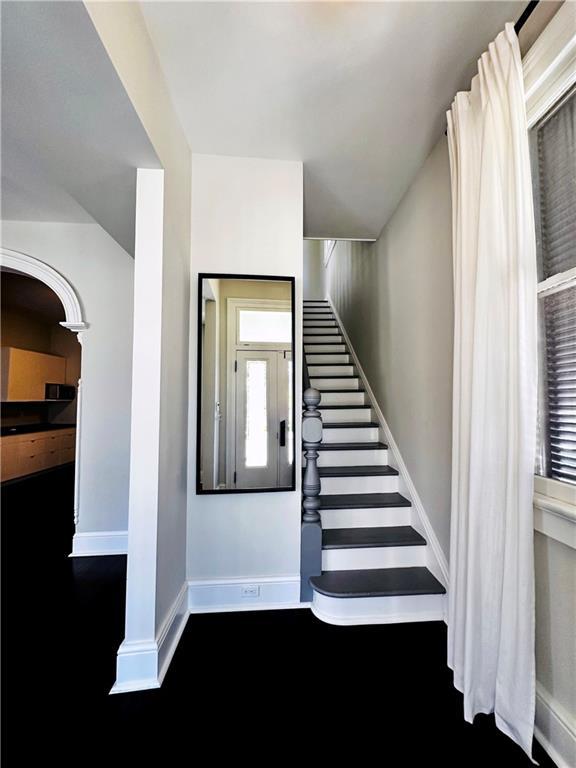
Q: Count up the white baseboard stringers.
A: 1